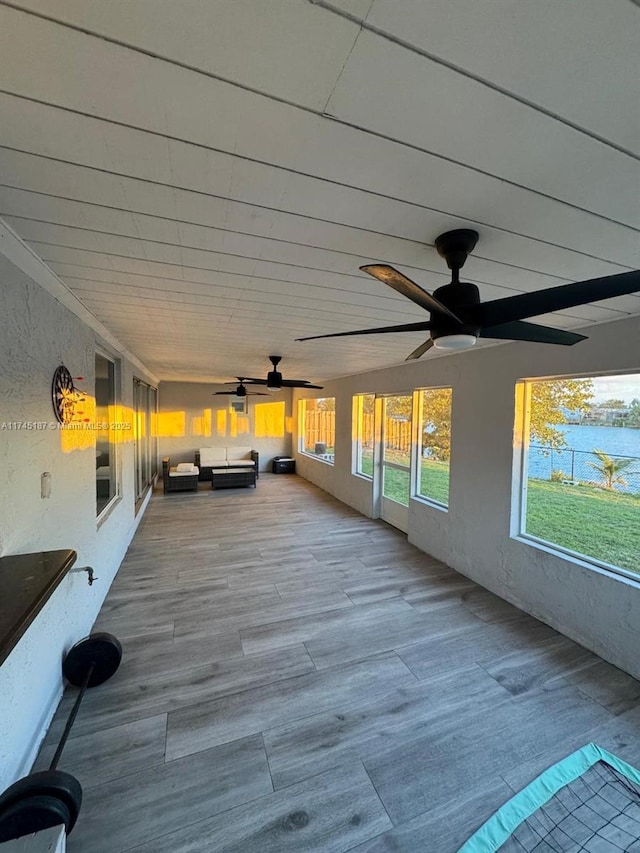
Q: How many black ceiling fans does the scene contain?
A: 3